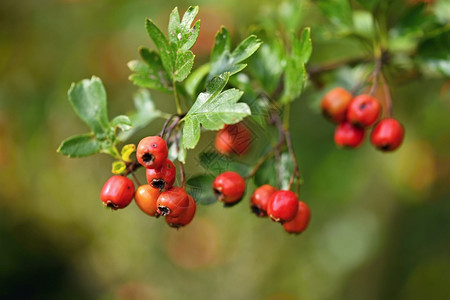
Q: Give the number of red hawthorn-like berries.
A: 15